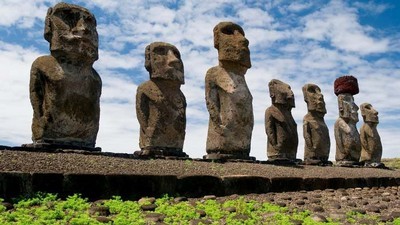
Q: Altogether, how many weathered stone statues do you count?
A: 7